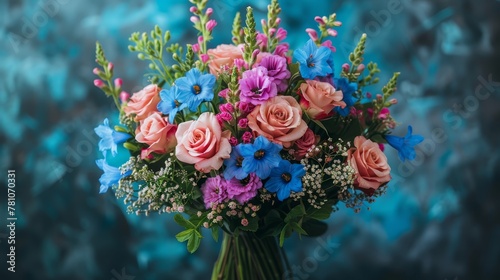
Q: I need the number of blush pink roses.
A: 7